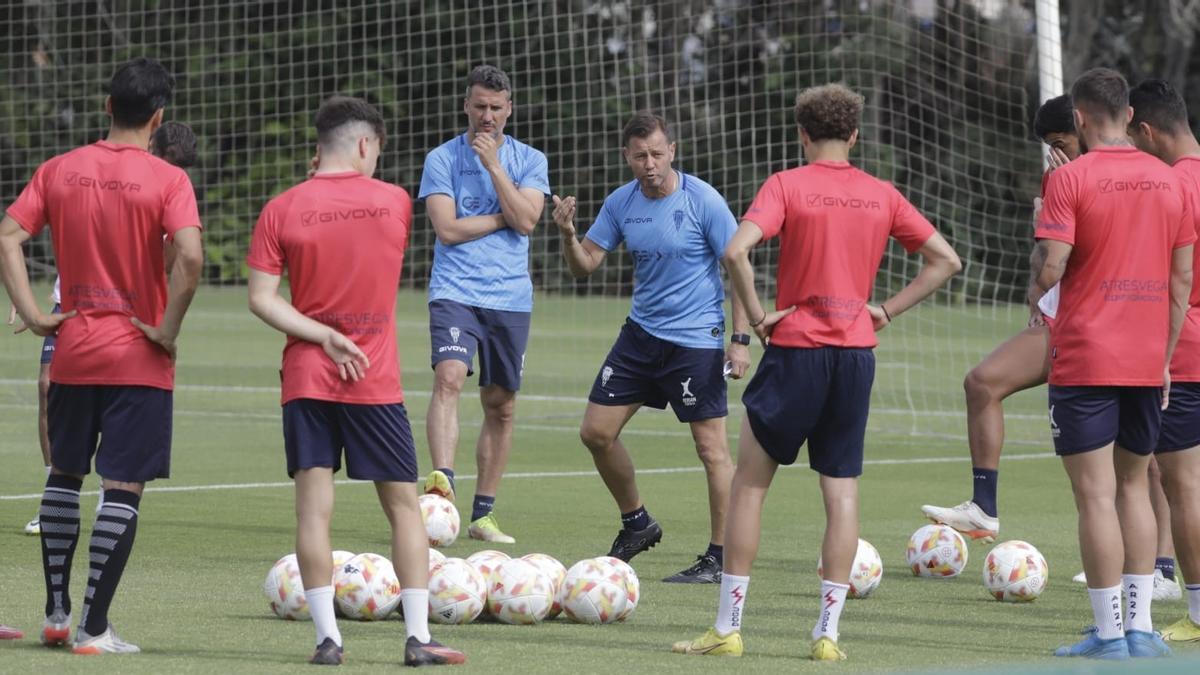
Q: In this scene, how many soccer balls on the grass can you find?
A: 14